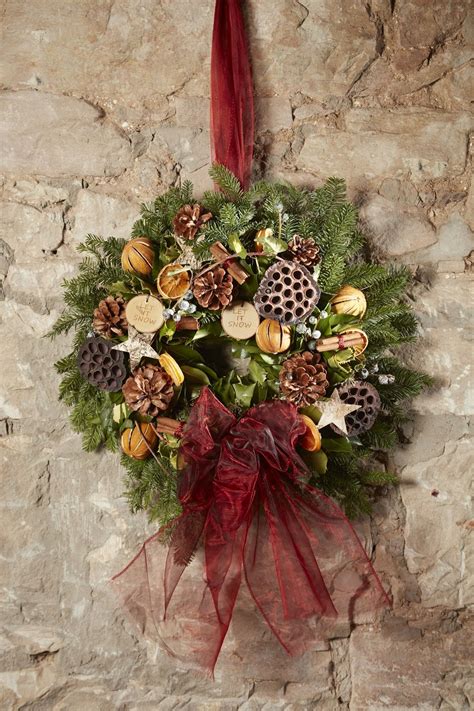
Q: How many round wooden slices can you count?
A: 2